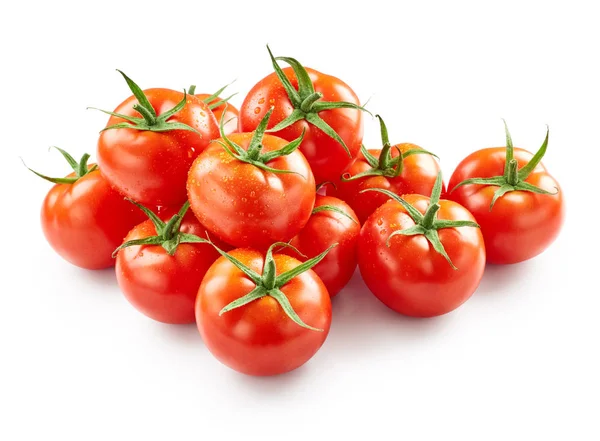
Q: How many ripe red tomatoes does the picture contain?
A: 11